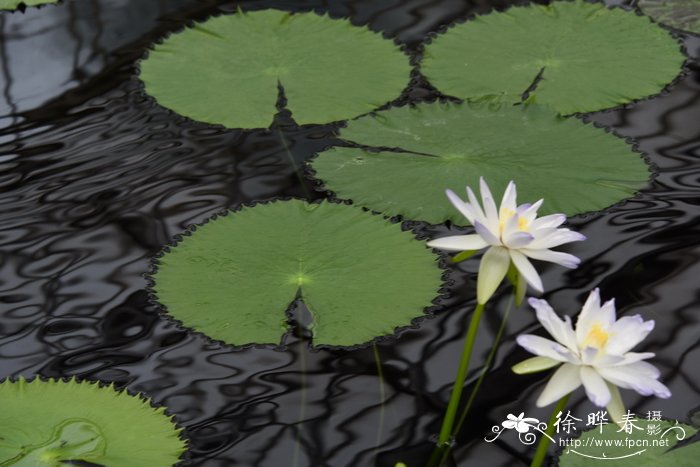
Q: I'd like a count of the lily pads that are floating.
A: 8